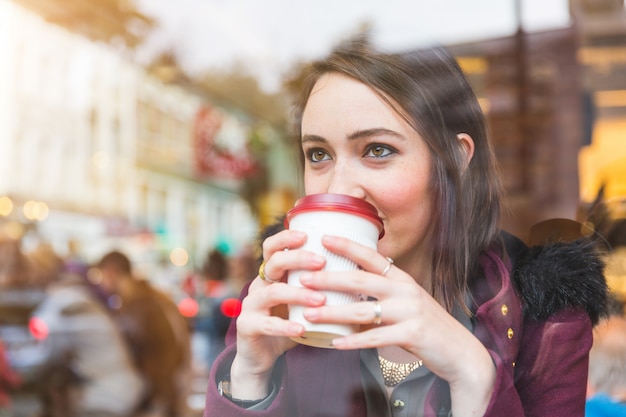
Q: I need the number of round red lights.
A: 3